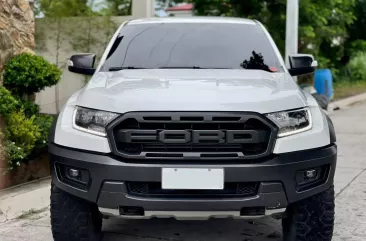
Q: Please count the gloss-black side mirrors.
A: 2